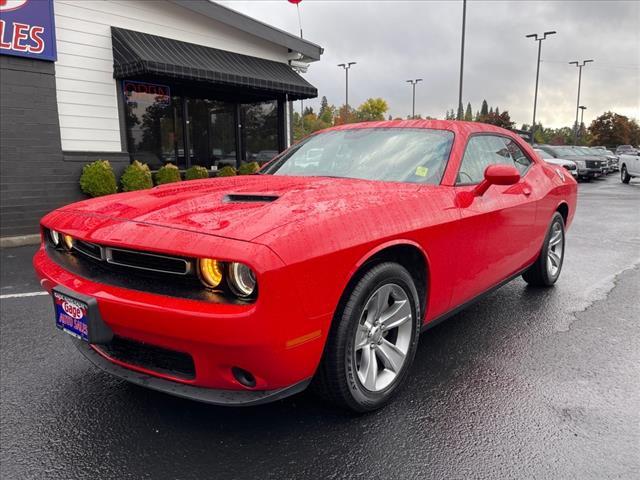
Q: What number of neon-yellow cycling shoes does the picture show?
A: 0